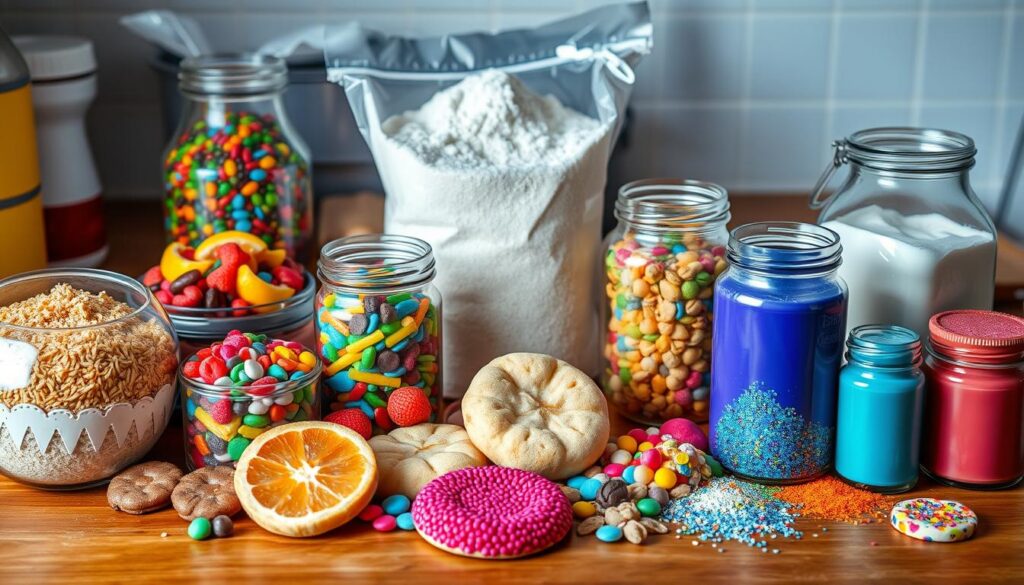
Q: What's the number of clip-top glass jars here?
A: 1